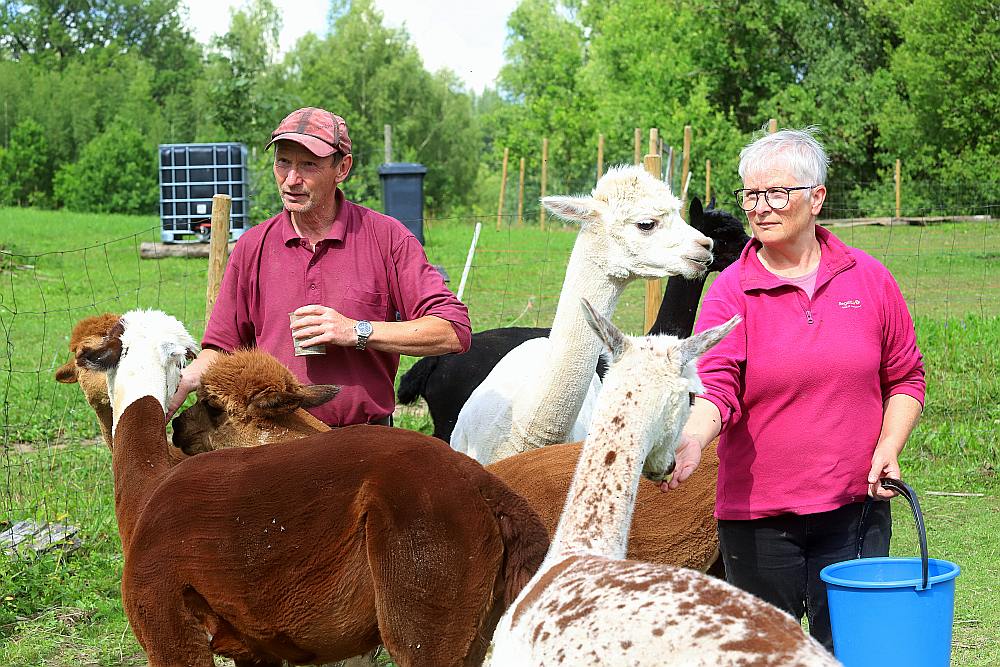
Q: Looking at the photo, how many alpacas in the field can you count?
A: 6